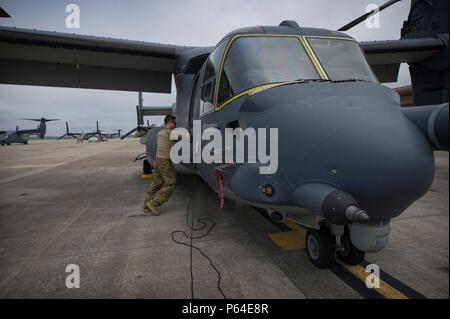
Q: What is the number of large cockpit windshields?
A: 2